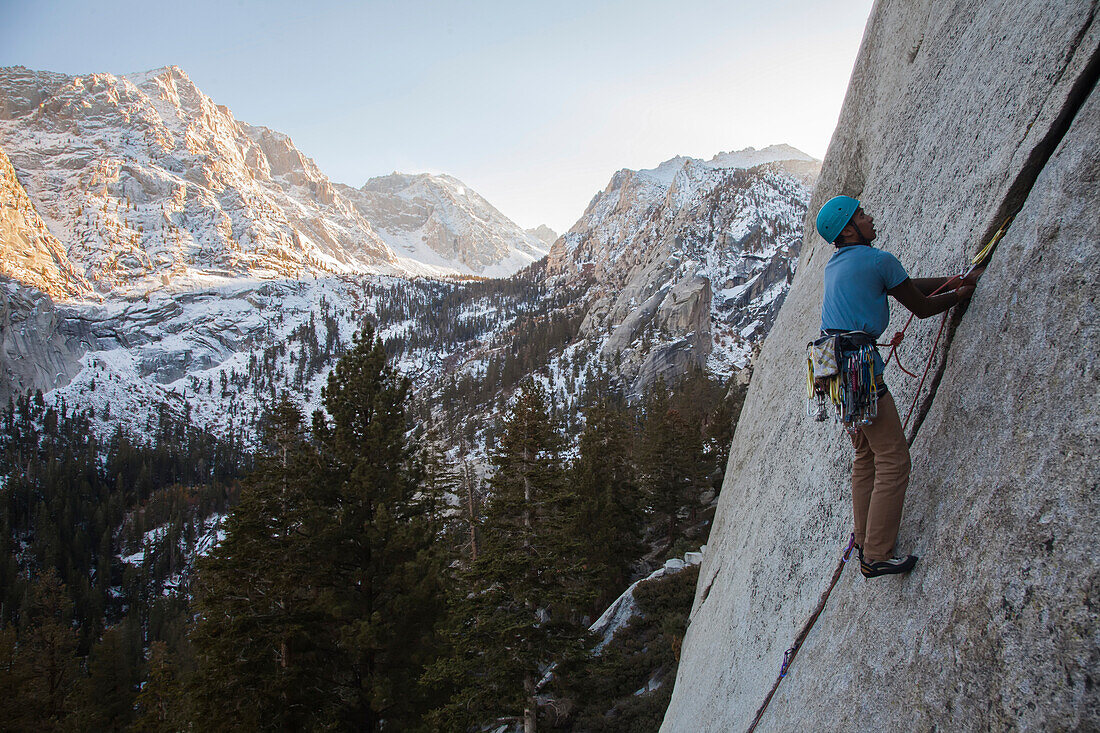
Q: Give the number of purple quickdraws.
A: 2